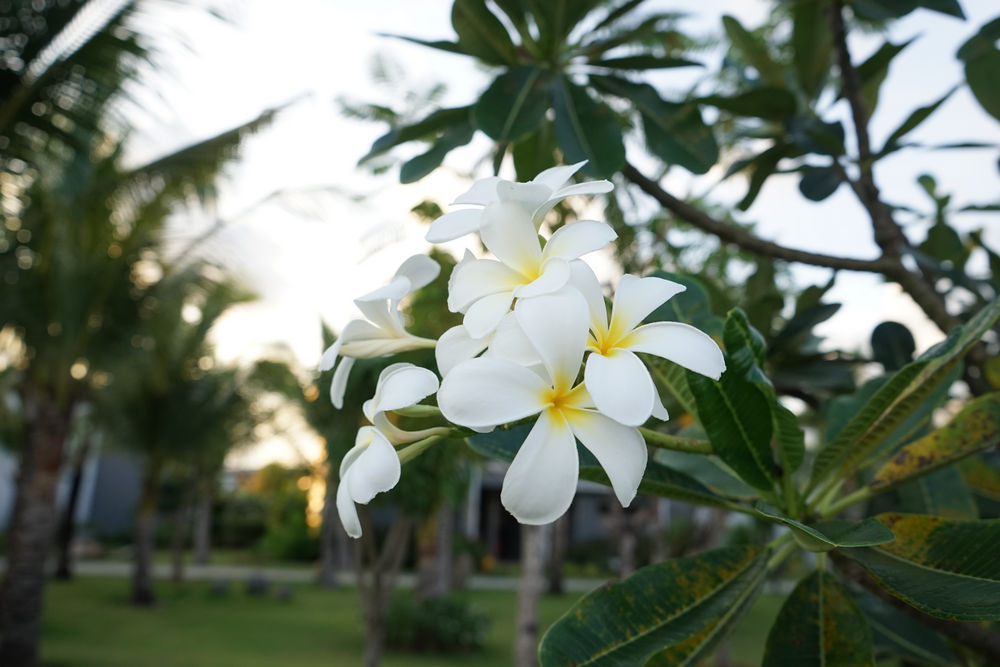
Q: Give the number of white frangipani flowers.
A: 8